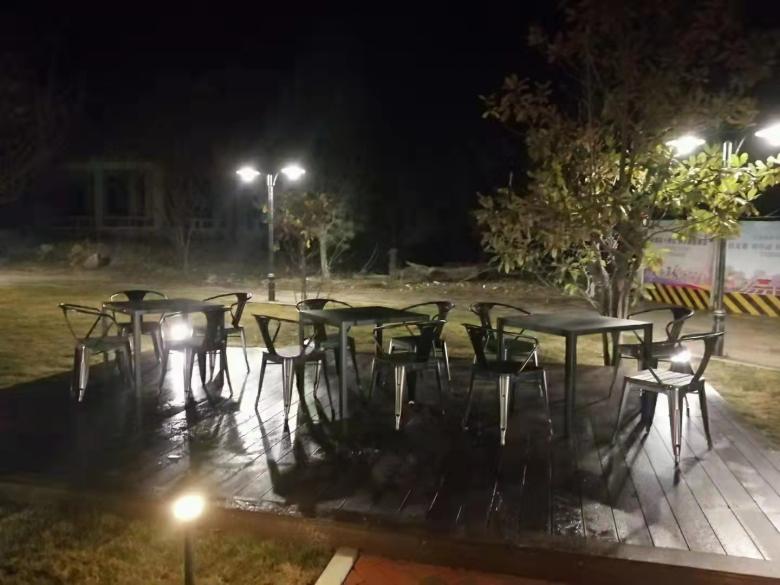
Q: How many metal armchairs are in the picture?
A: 12